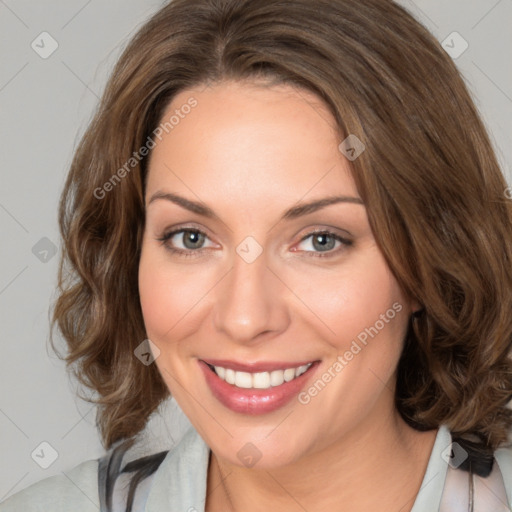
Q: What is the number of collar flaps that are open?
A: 2